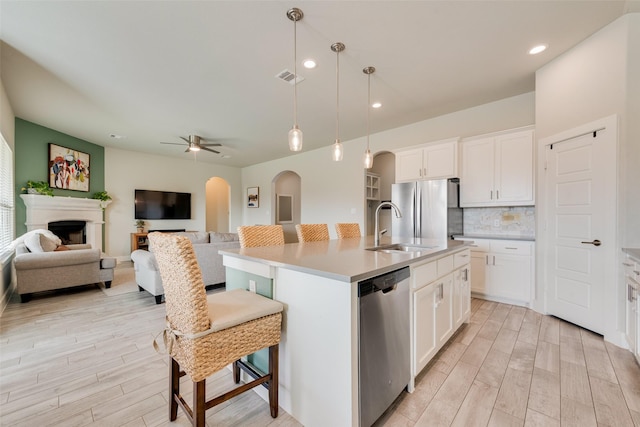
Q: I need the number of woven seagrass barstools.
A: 4